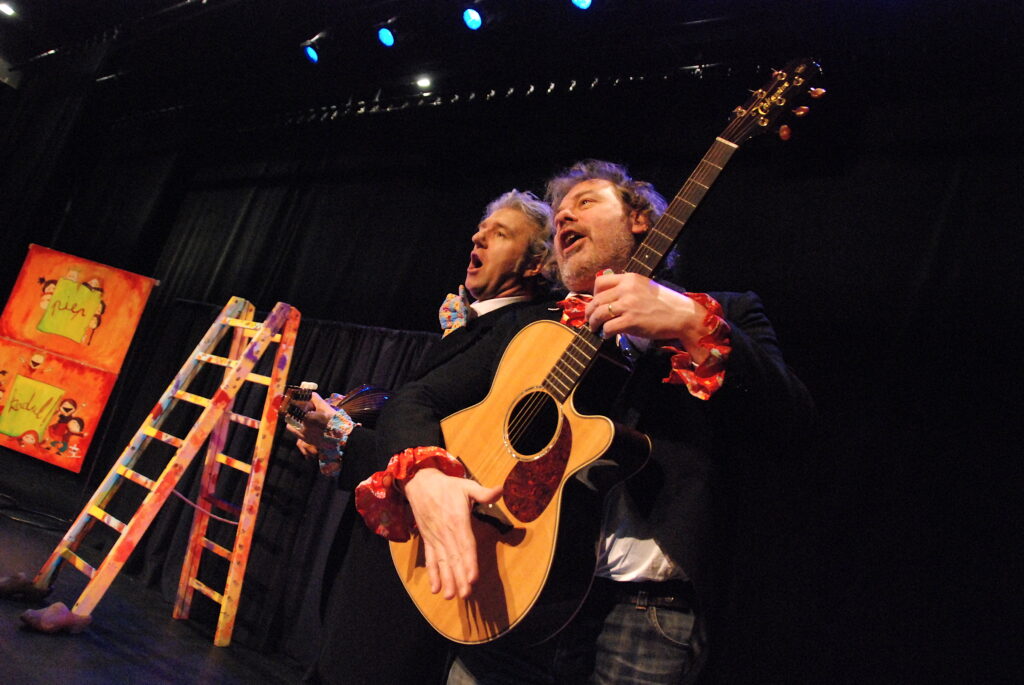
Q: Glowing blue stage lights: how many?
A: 4